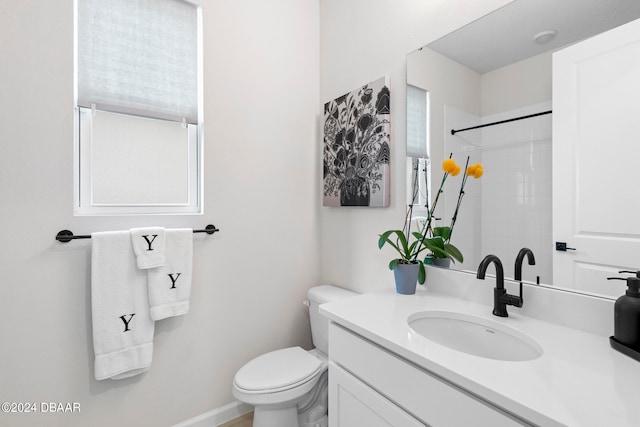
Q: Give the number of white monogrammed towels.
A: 3